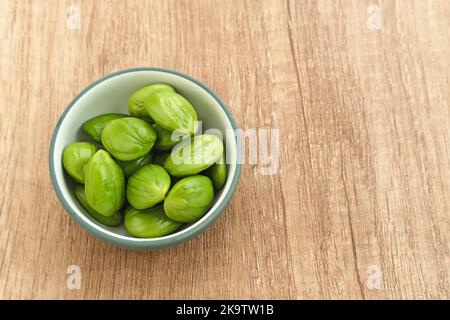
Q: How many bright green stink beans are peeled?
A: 14